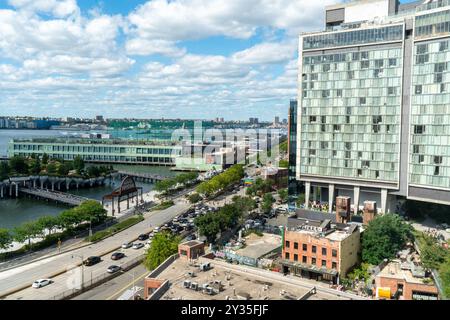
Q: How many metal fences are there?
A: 1